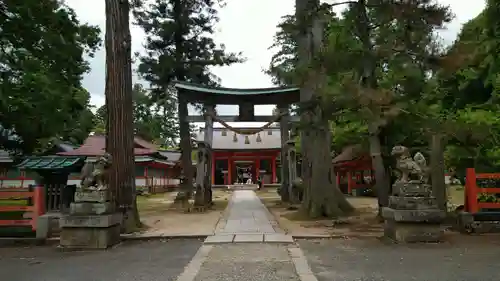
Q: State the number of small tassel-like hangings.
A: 5